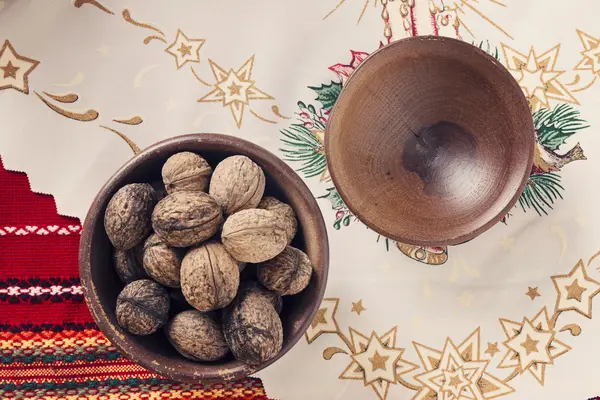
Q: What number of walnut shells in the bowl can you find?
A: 14